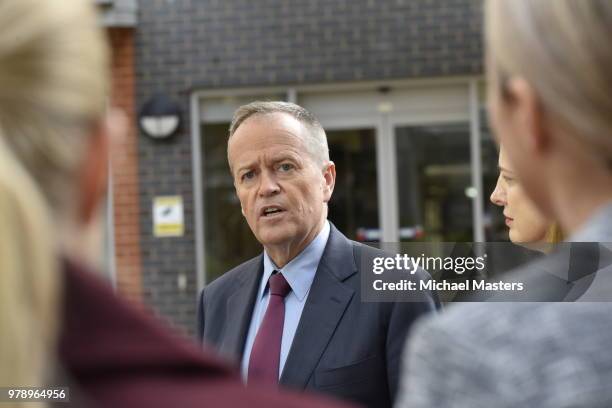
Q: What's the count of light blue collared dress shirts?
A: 1